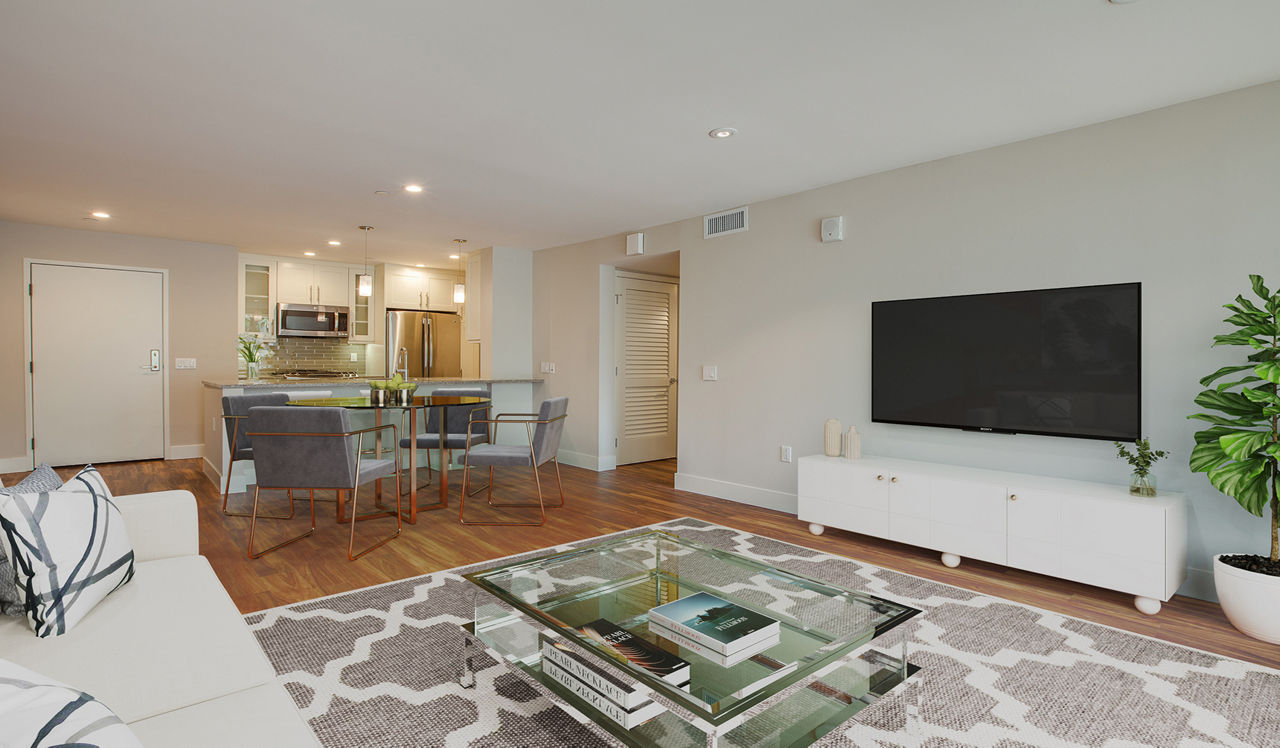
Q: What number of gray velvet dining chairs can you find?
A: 4